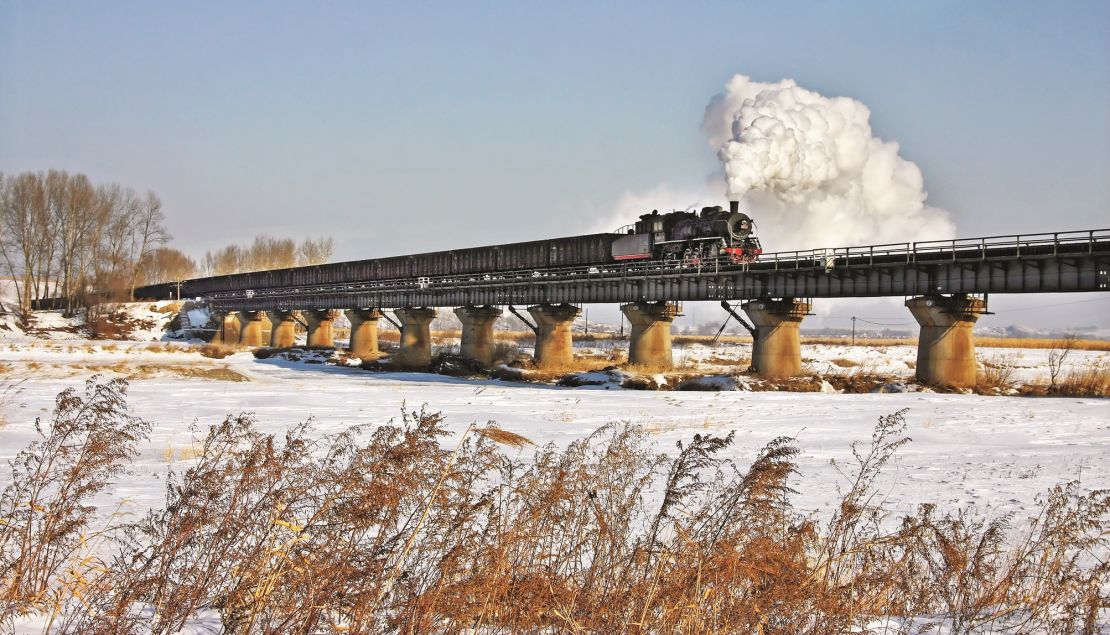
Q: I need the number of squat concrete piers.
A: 11